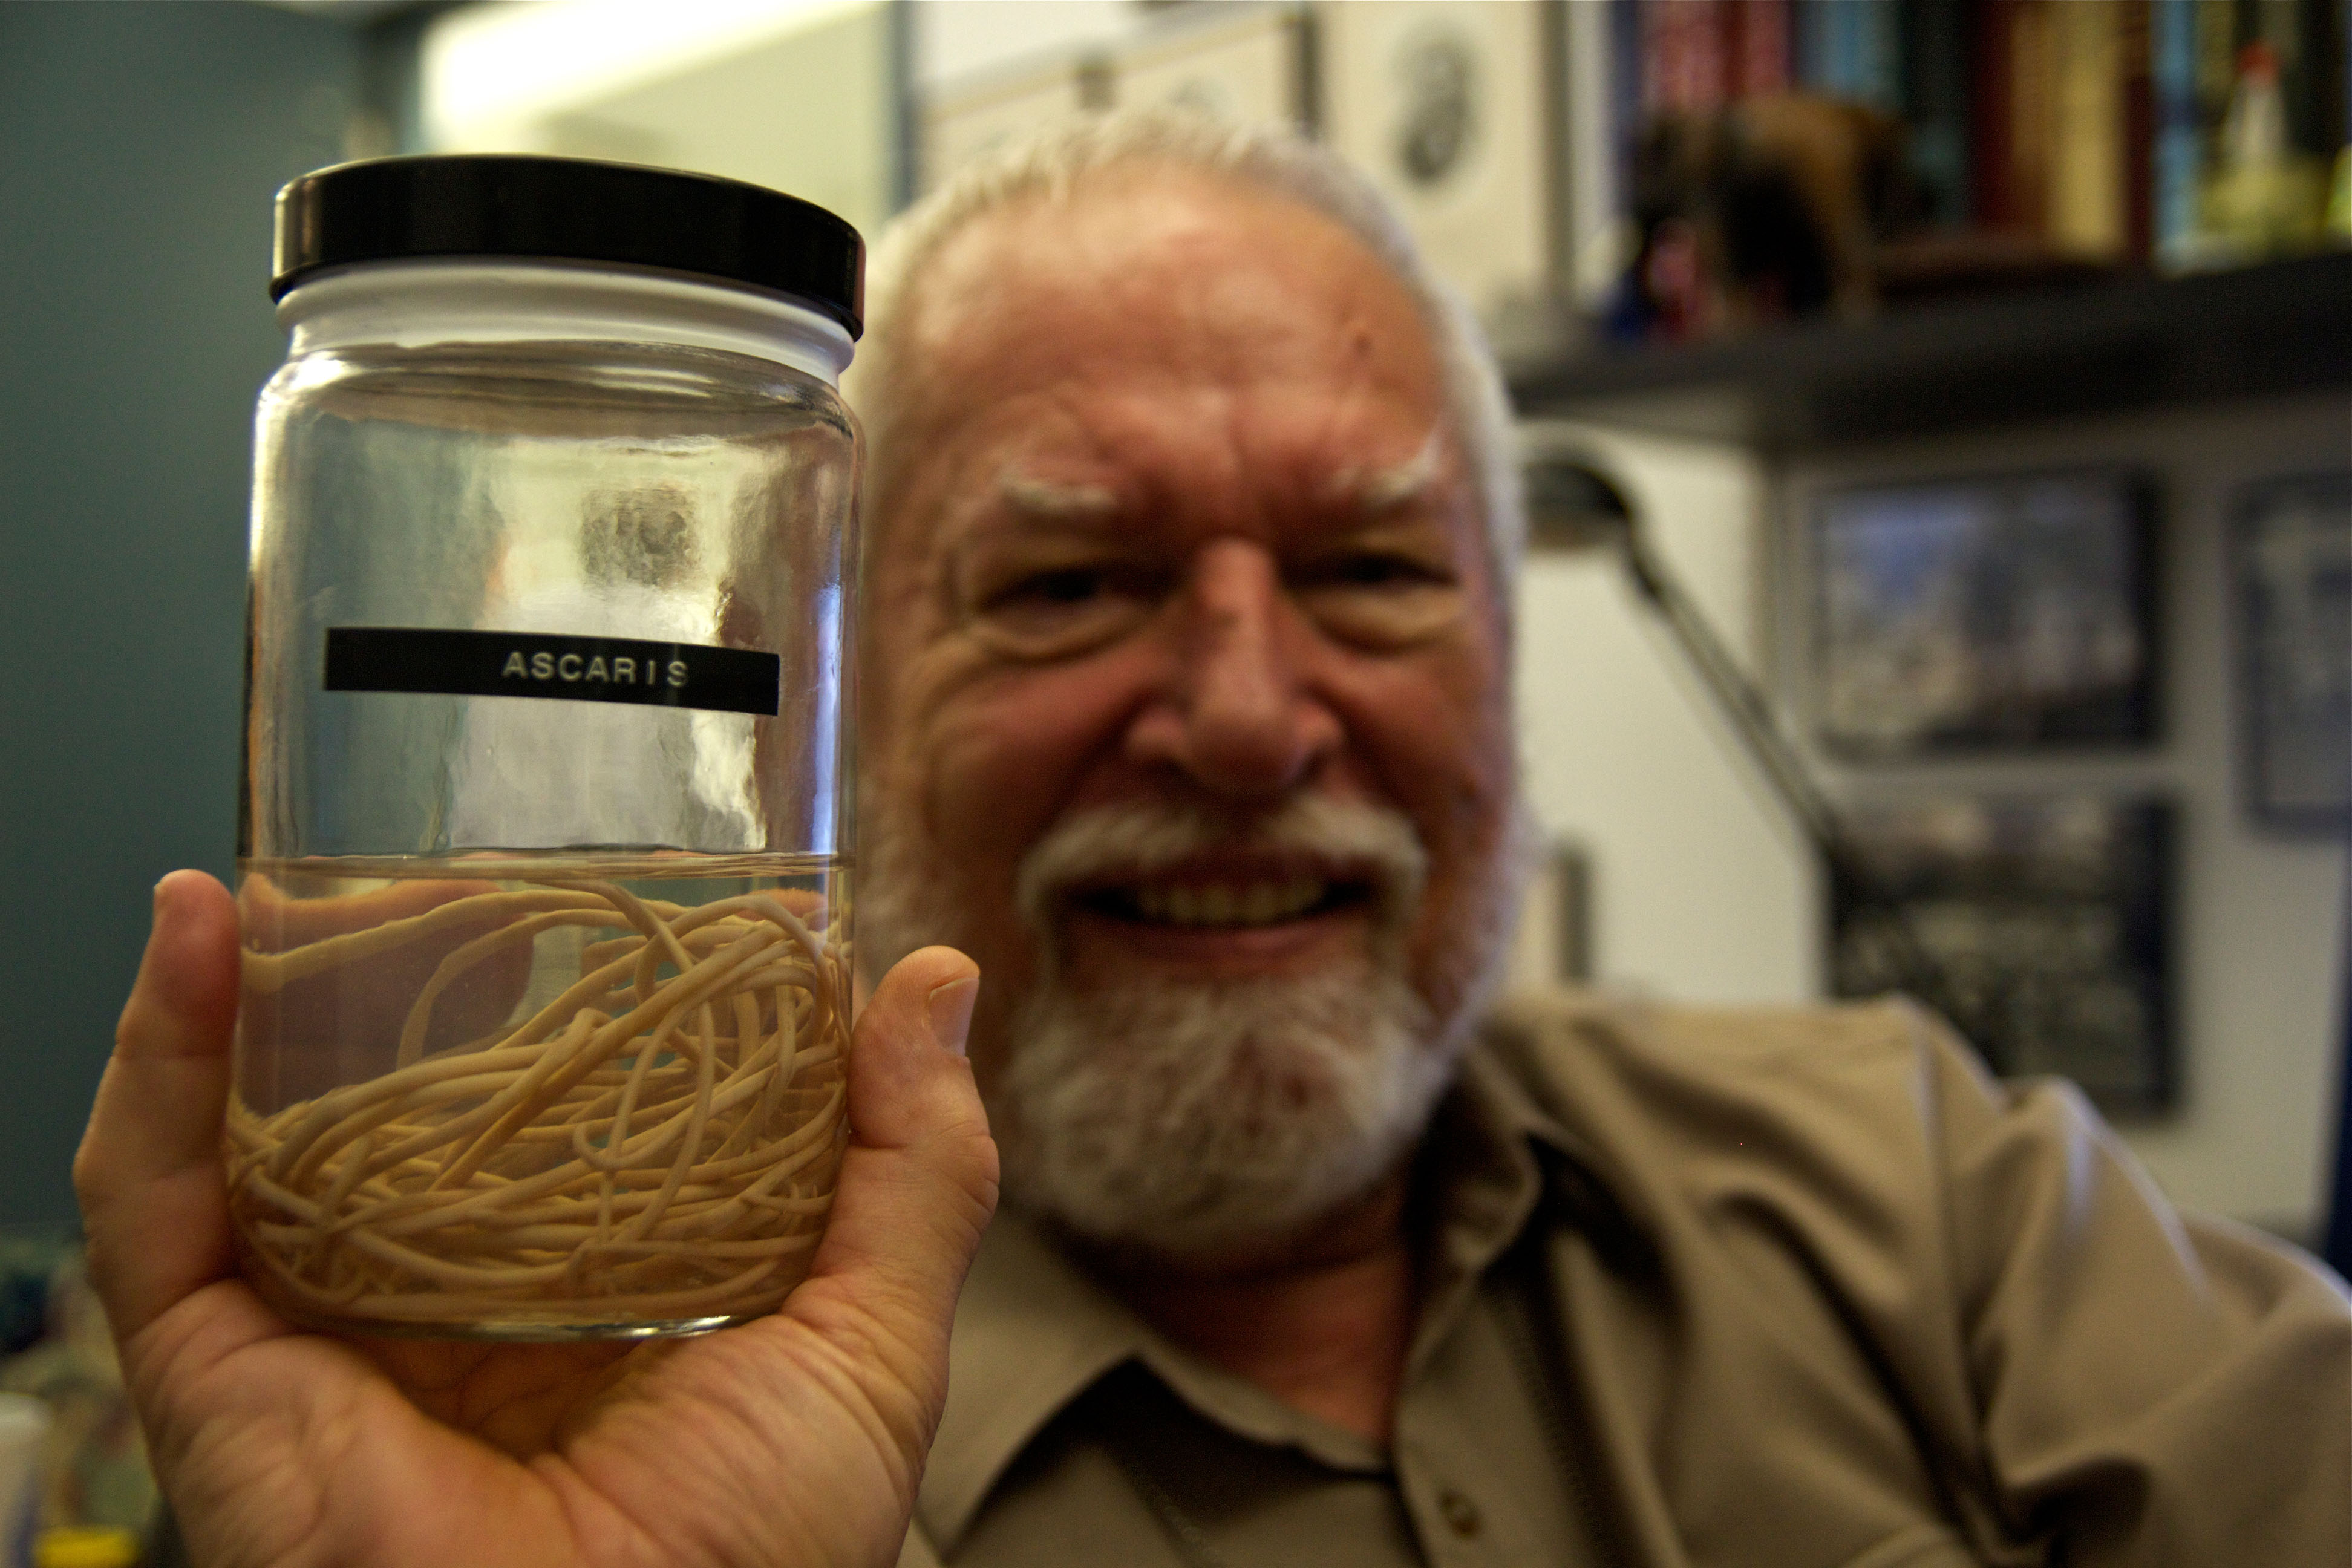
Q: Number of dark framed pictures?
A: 3